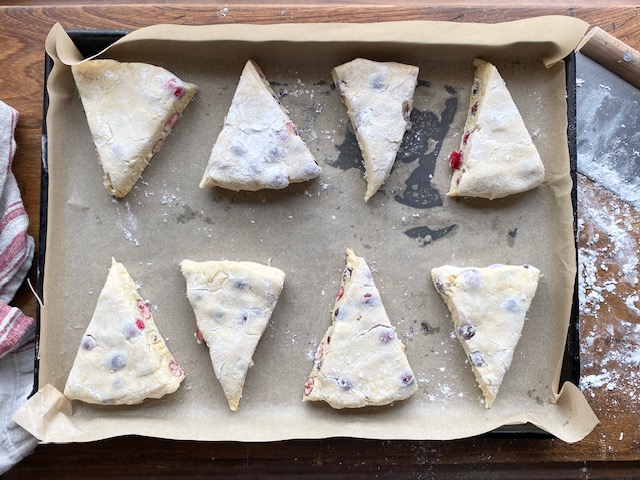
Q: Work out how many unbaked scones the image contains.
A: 8